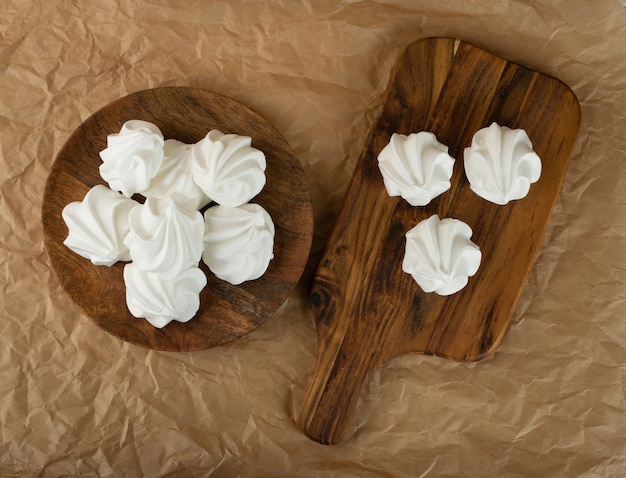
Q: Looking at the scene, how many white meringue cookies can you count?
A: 10